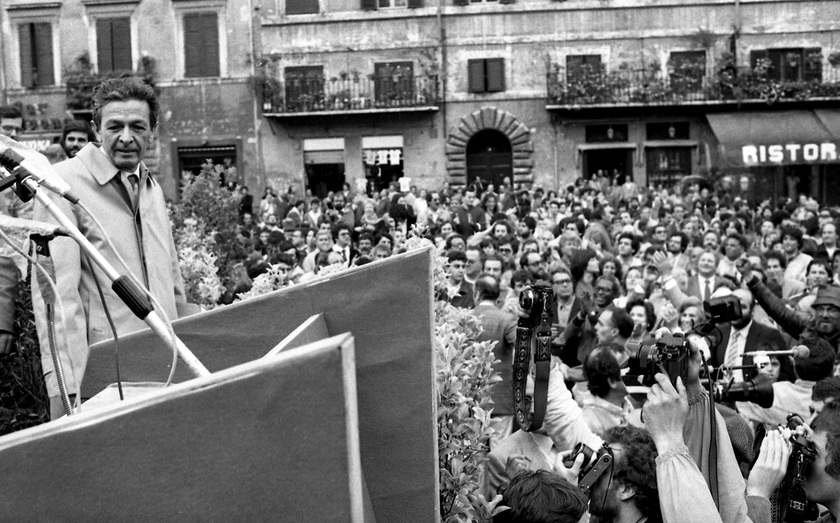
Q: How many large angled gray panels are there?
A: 2